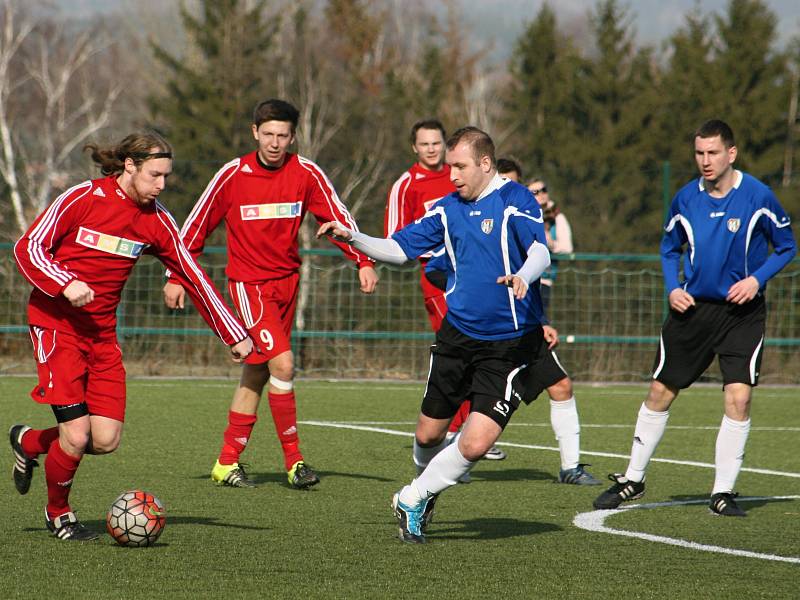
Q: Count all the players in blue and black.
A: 3